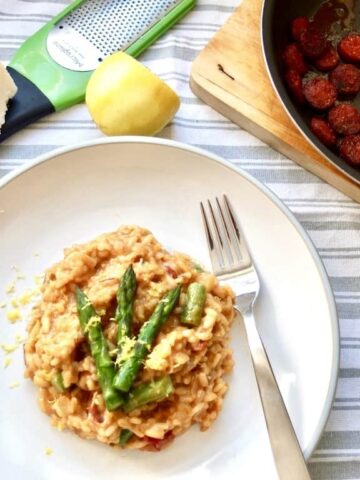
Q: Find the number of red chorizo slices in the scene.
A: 11